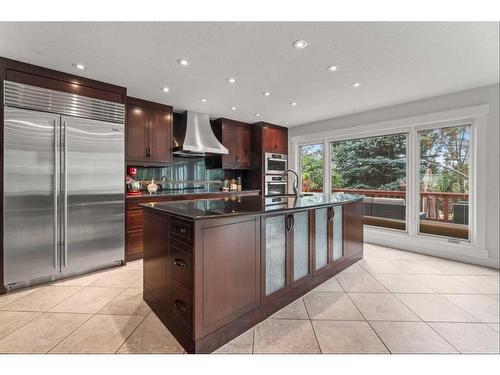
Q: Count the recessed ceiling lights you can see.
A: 13